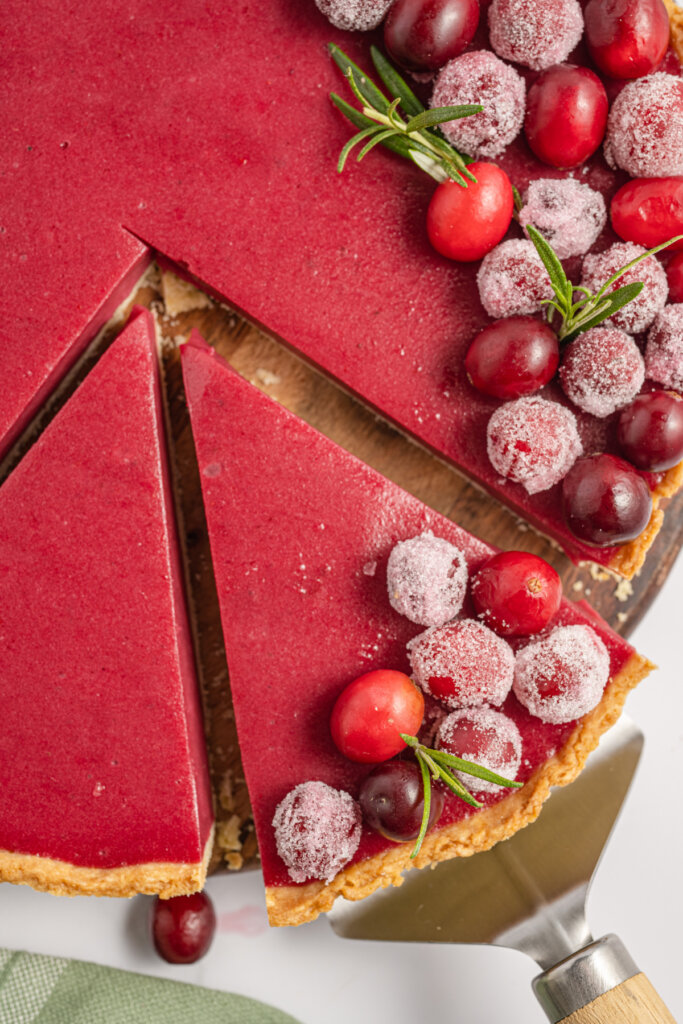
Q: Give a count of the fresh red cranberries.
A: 13